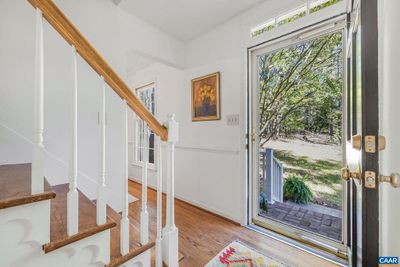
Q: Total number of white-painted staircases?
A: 1